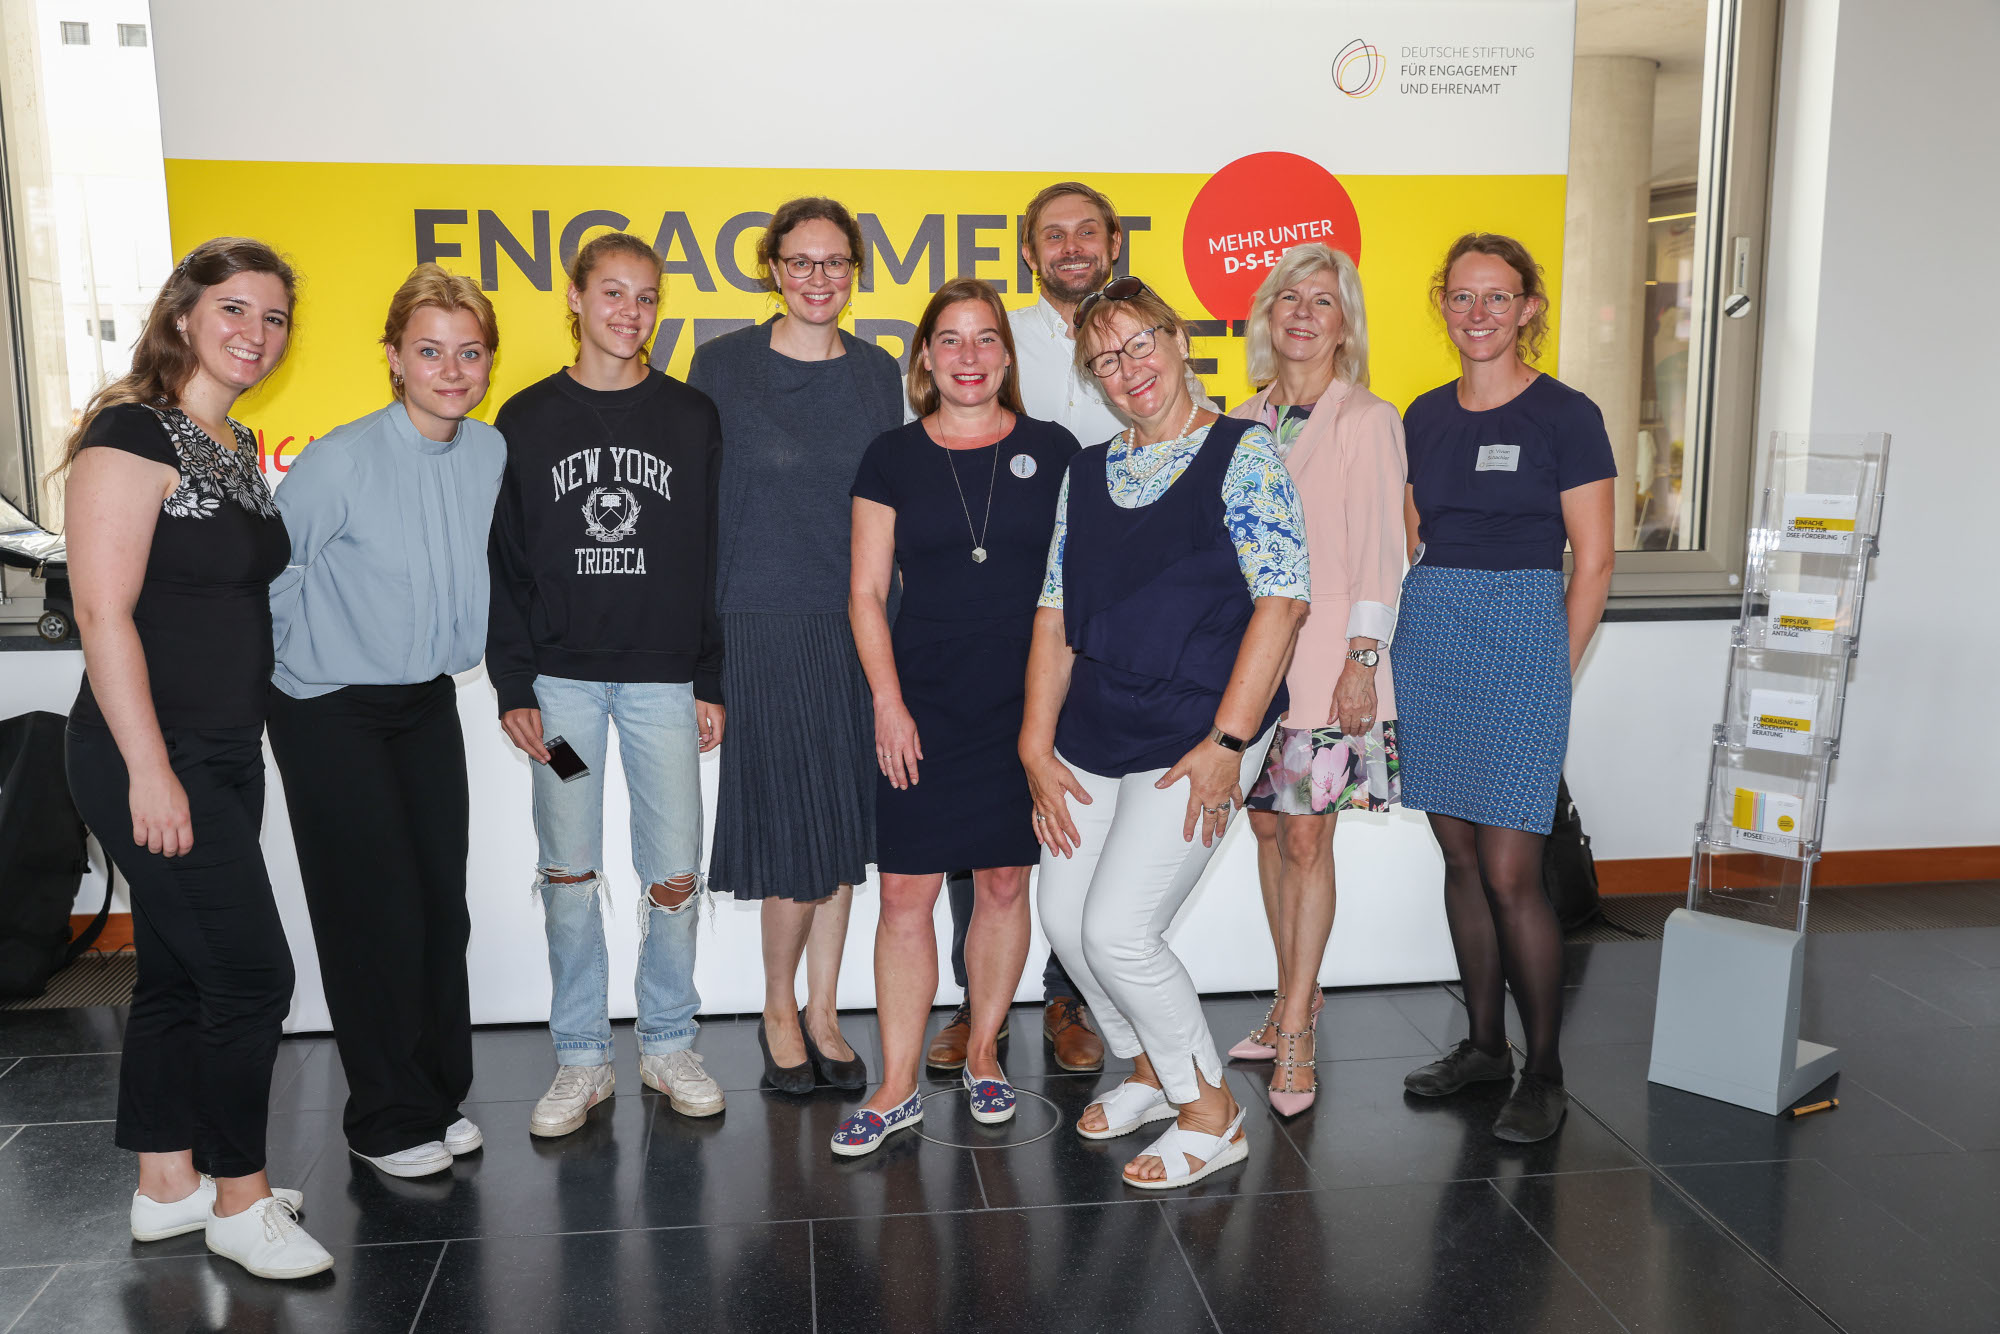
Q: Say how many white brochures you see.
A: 4